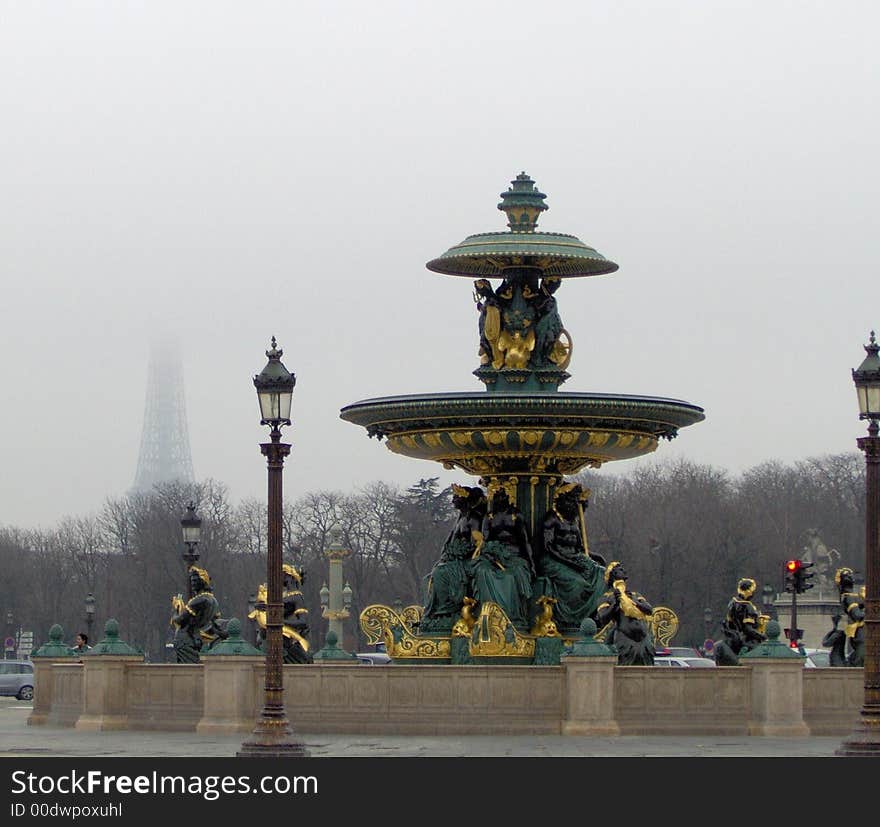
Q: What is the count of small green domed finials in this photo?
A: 6